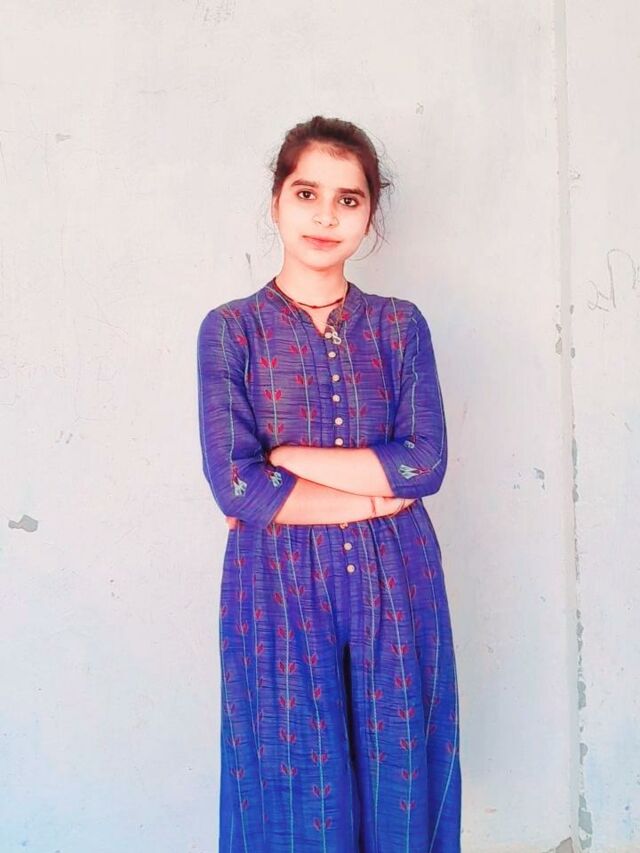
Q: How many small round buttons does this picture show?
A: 9